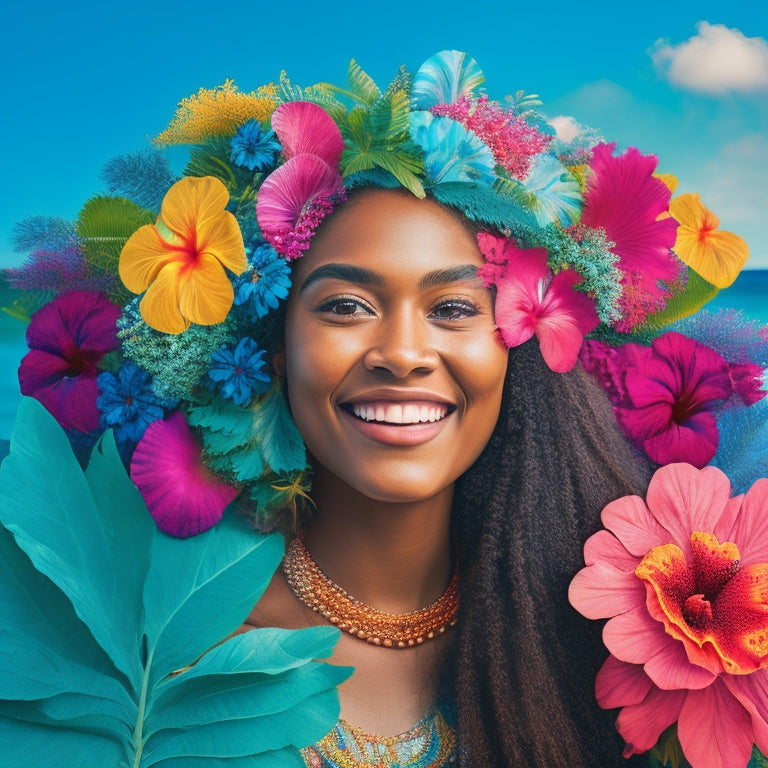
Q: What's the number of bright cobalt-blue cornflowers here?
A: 4